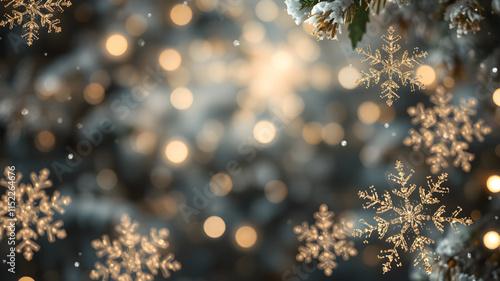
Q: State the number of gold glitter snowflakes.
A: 7